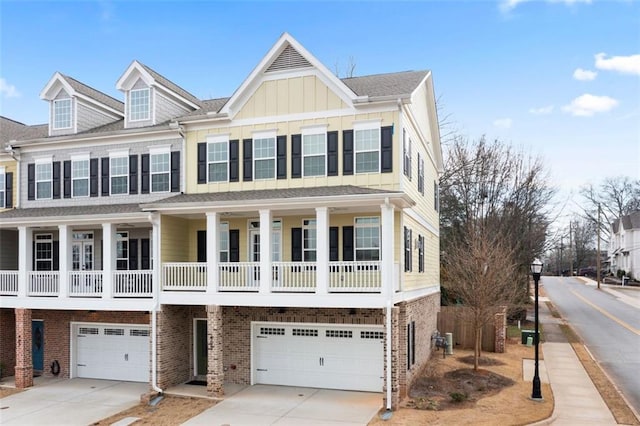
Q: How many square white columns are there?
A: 7